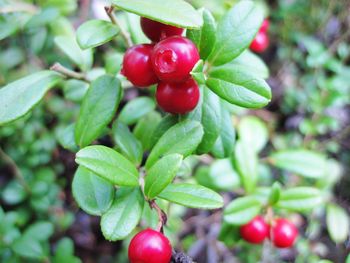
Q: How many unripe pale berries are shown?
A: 0